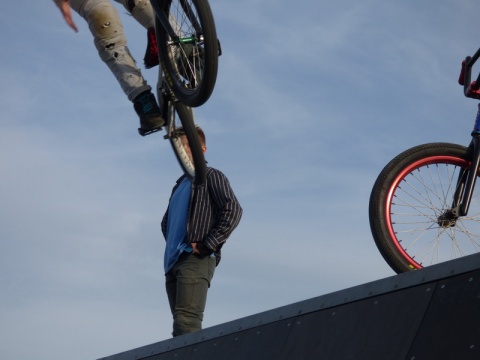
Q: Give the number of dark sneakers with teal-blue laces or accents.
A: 1